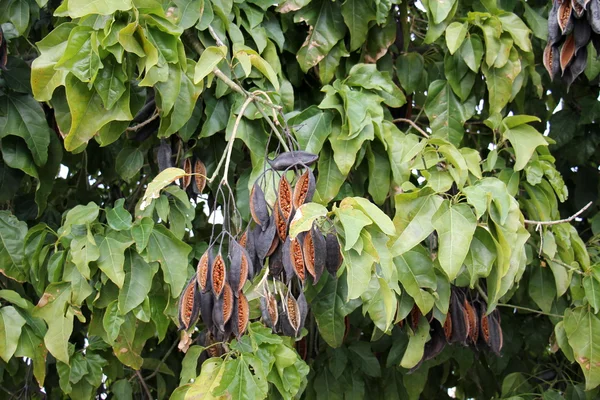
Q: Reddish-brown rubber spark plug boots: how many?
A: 0